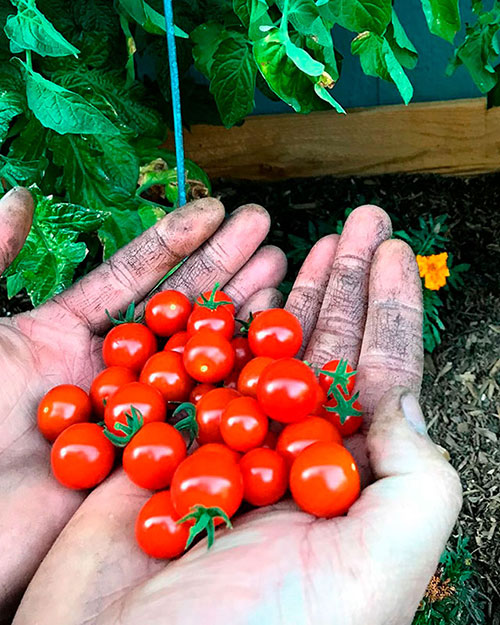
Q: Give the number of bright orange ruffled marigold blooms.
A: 1